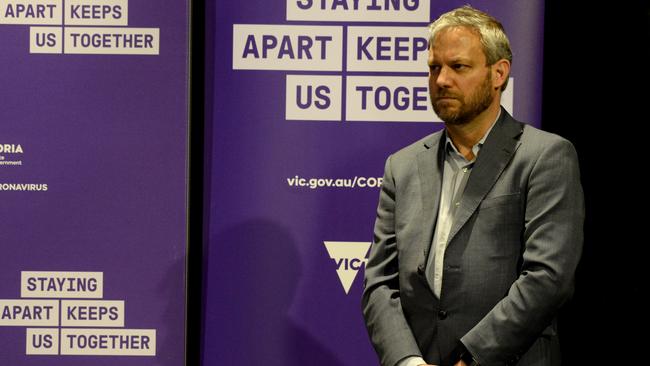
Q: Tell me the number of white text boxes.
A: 14